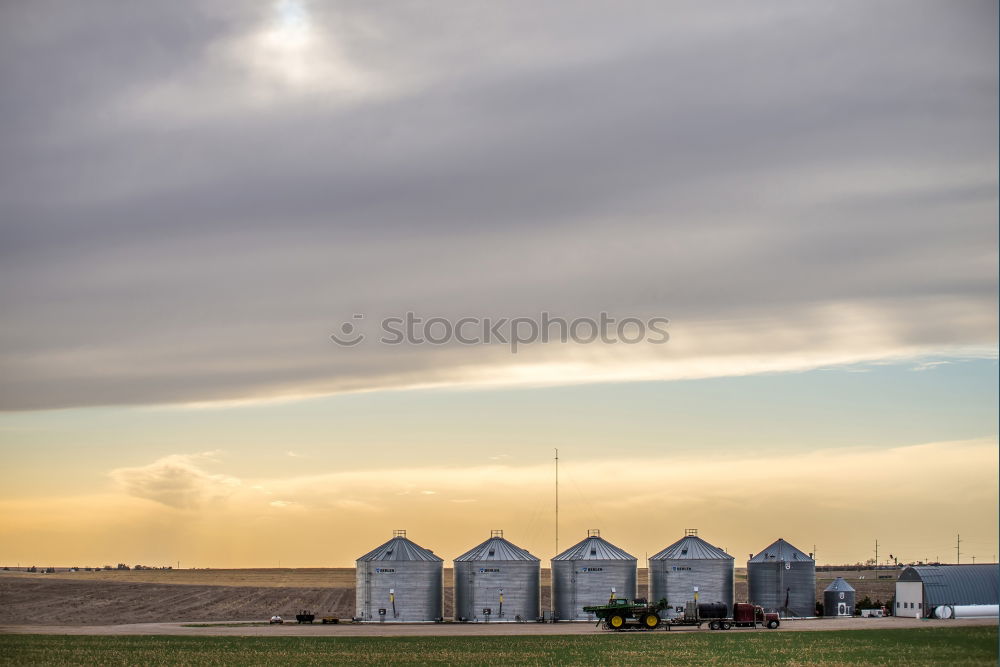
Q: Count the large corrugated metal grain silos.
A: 5